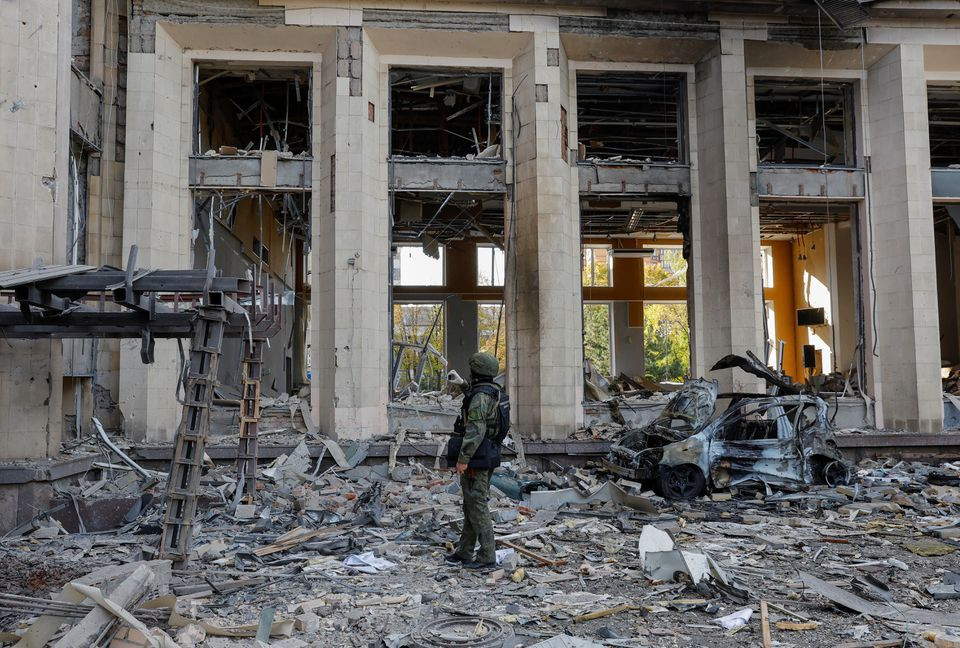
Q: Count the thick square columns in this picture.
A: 5